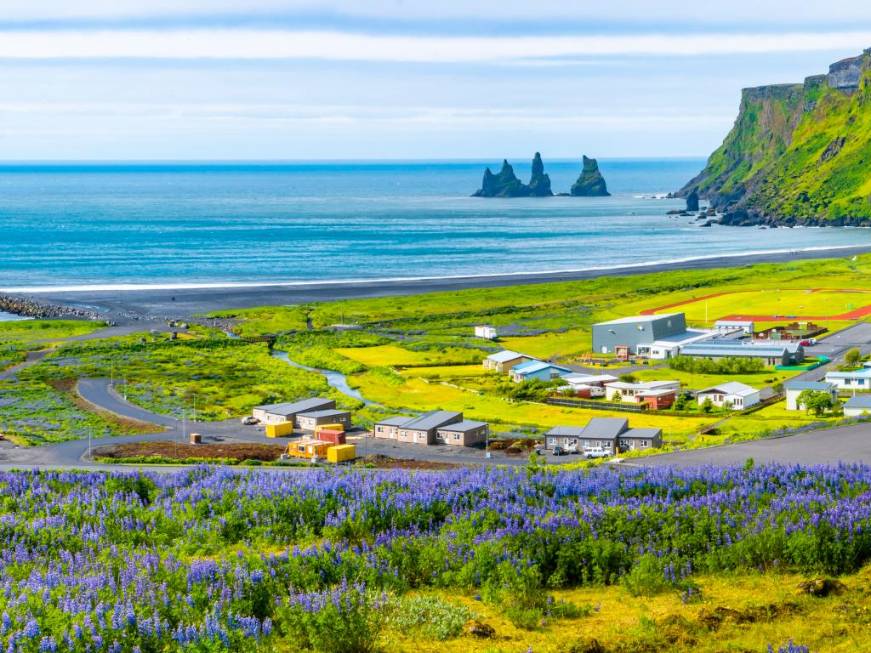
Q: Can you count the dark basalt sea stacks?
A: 3